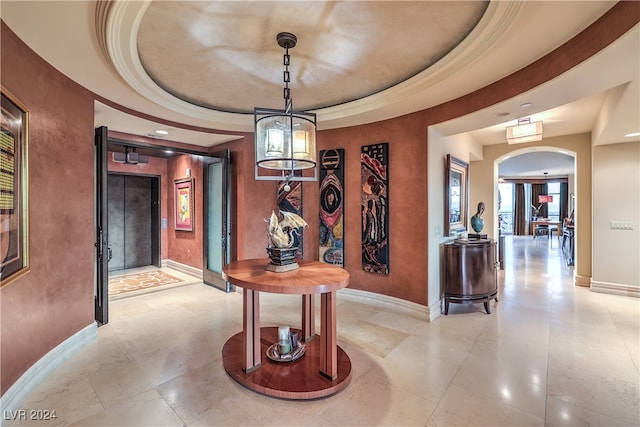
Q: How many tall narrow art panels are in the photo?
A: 3